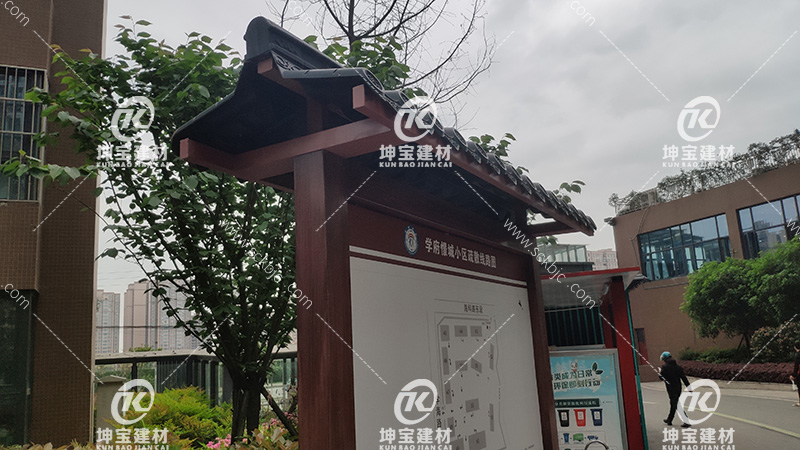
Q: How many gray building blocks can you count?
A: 13